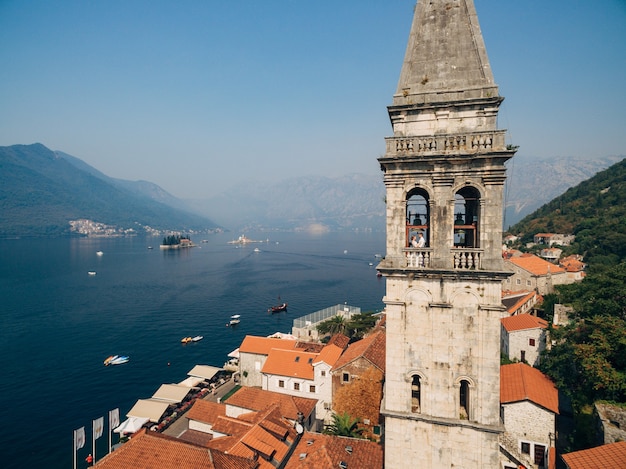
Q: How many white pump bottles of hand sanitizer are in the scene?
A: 0